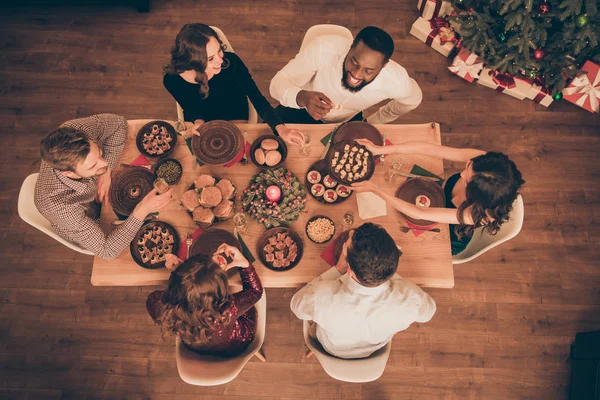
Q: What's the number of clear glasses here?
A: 6